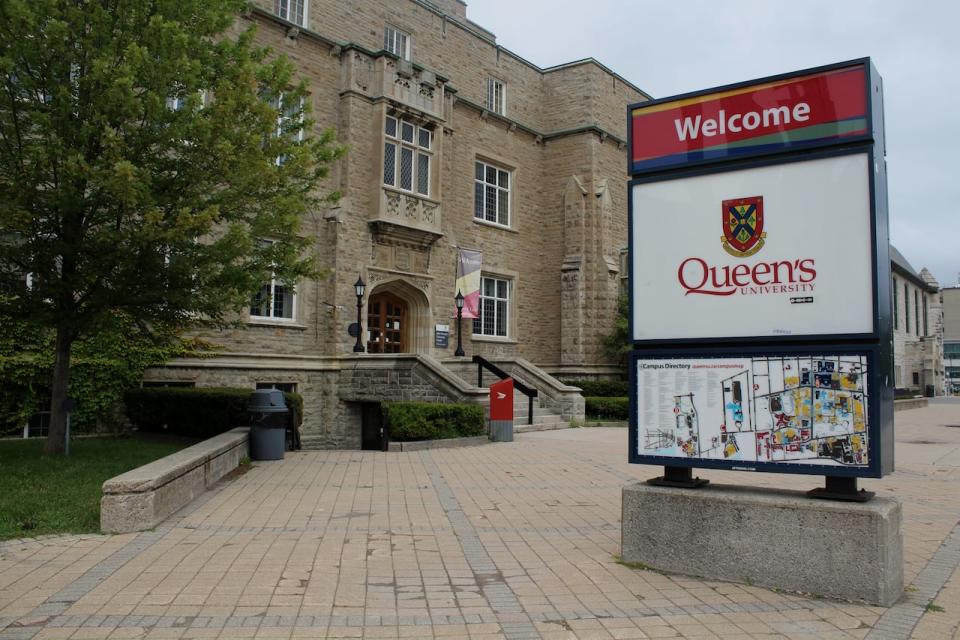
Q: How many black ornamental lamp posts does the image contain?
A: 2